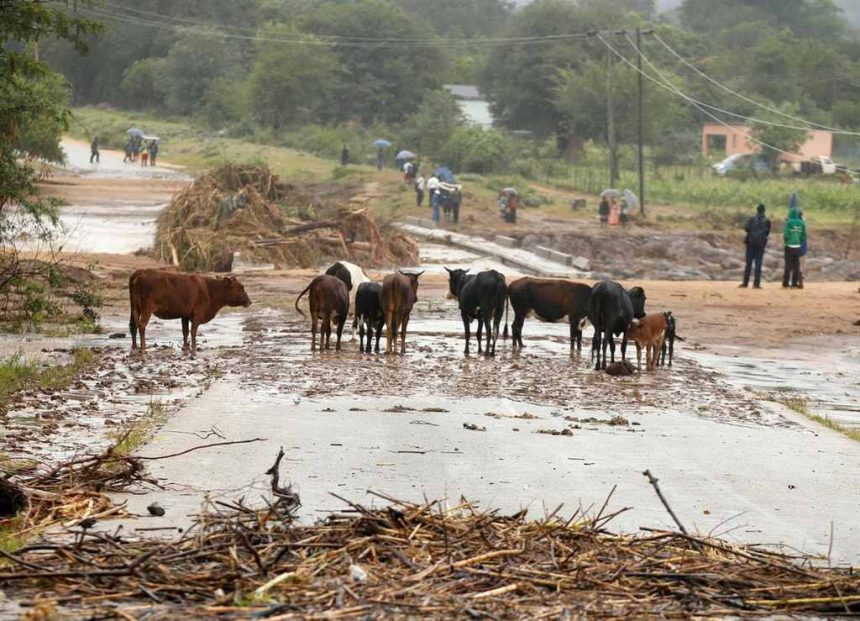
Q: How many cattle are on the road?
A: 10